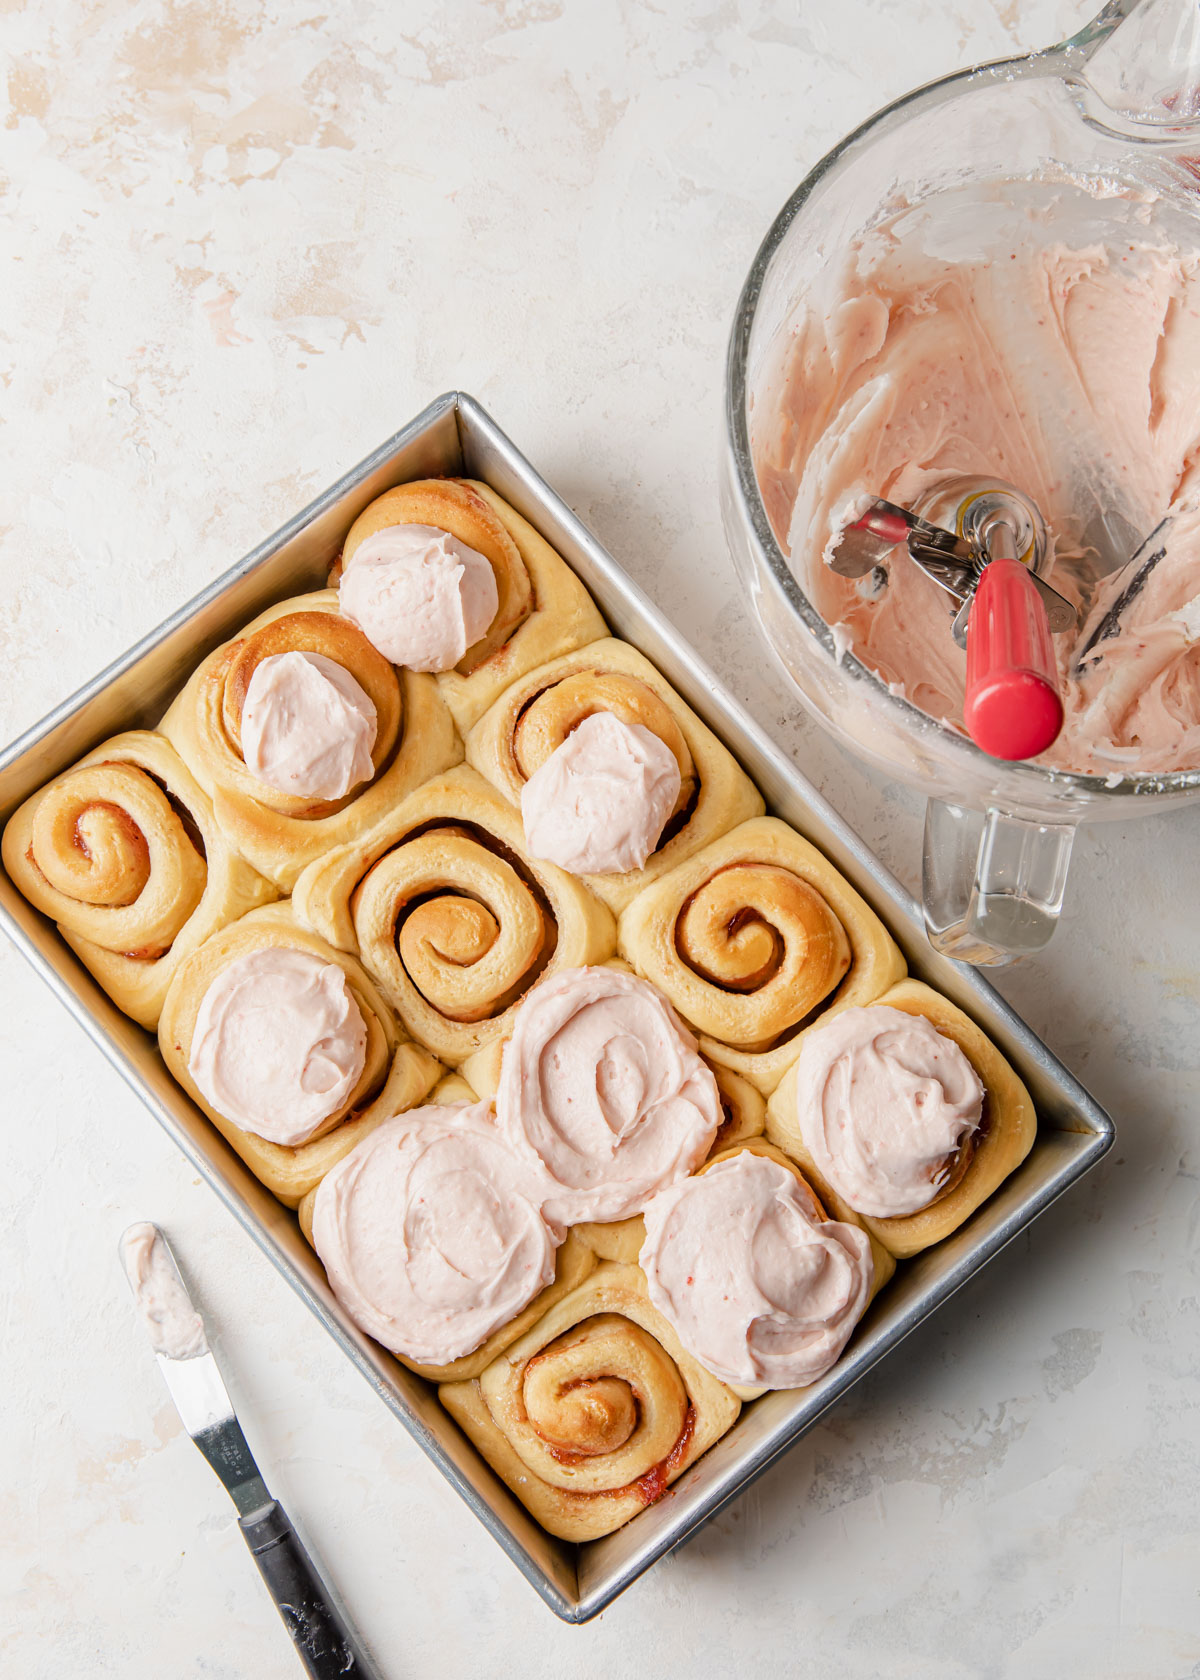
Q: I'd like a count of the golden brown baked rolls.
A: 12